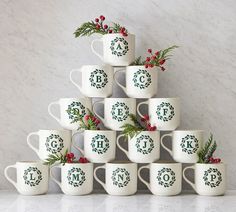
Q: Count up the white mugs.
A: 15